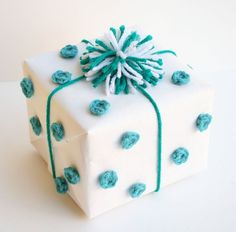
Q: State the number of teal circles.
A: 14